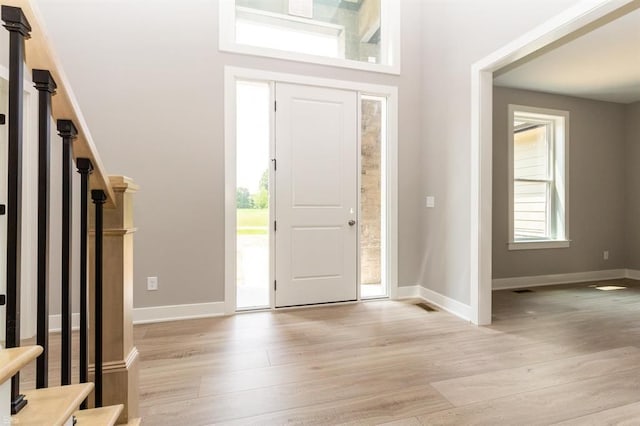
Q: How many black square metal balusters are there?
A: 5